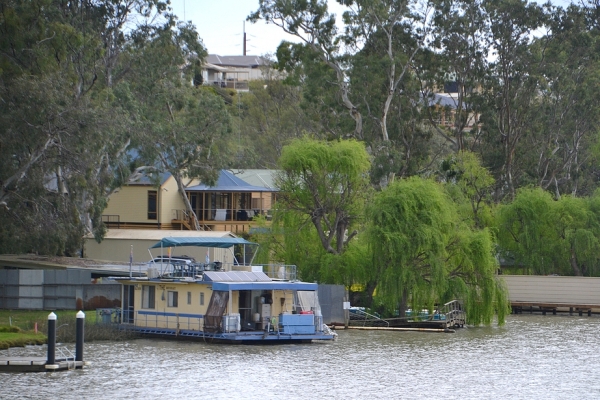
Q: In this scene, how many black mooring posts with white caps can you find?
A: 2